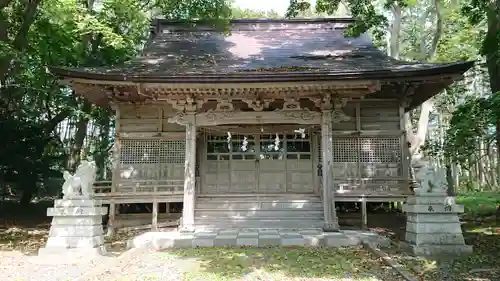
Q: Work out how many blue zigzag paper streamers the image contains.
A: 0